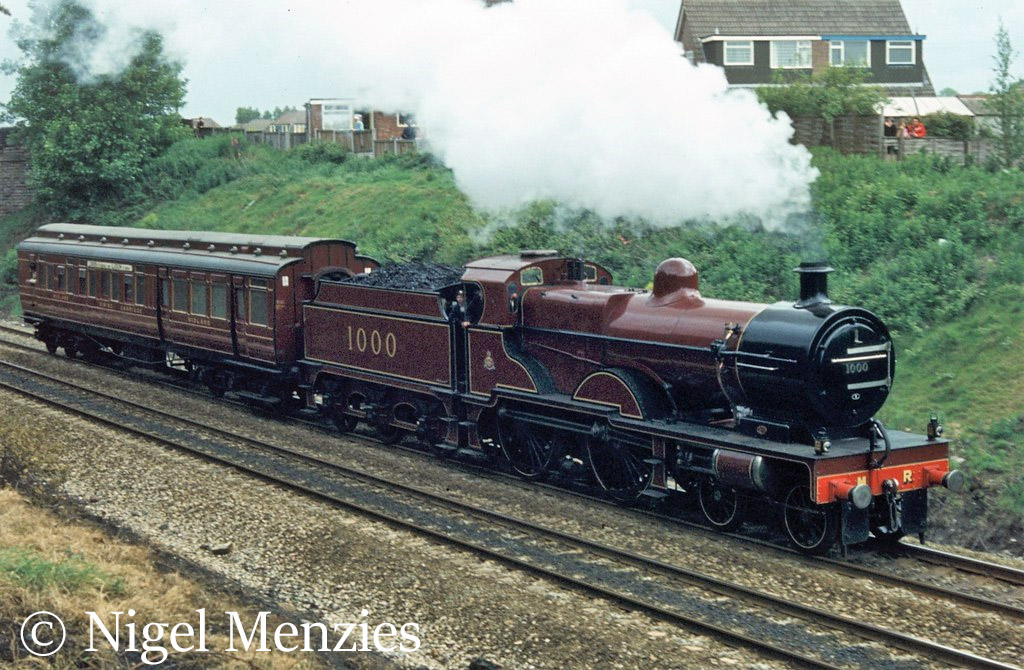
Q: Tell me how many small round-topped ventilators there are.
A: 10